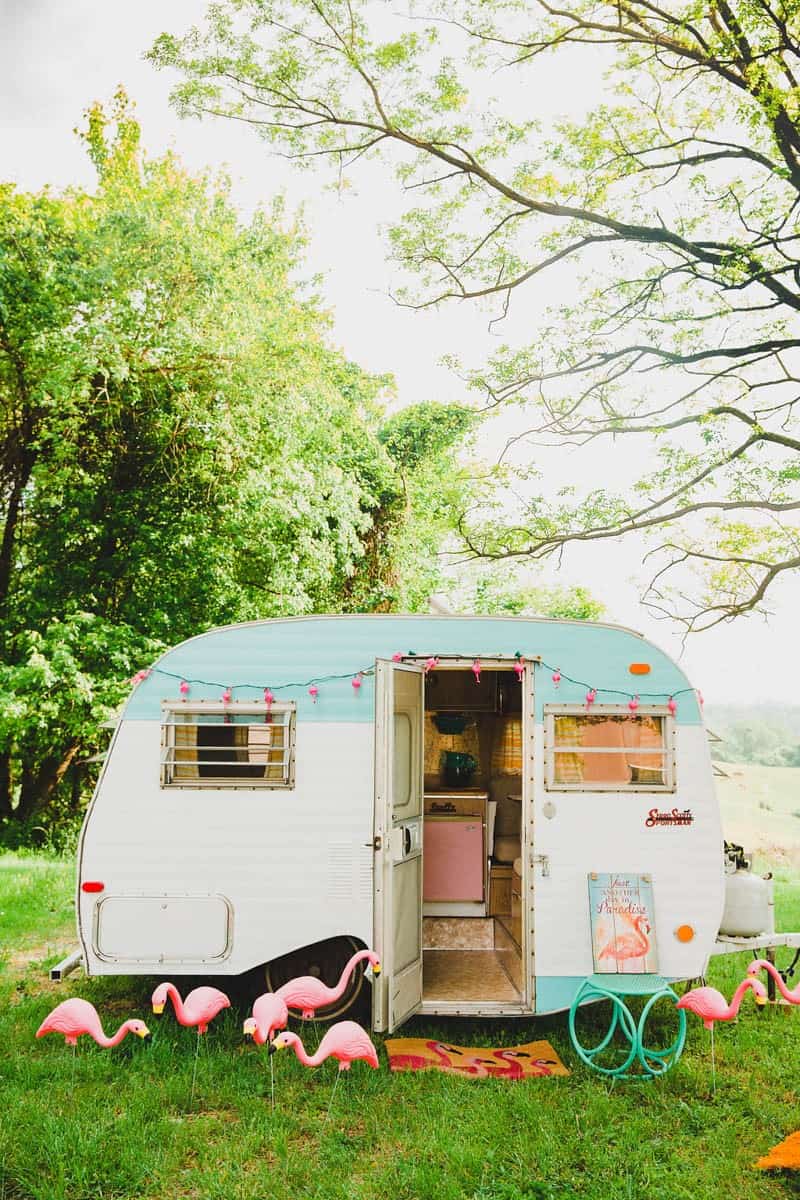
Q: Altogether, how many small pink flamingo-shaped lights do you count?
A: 15